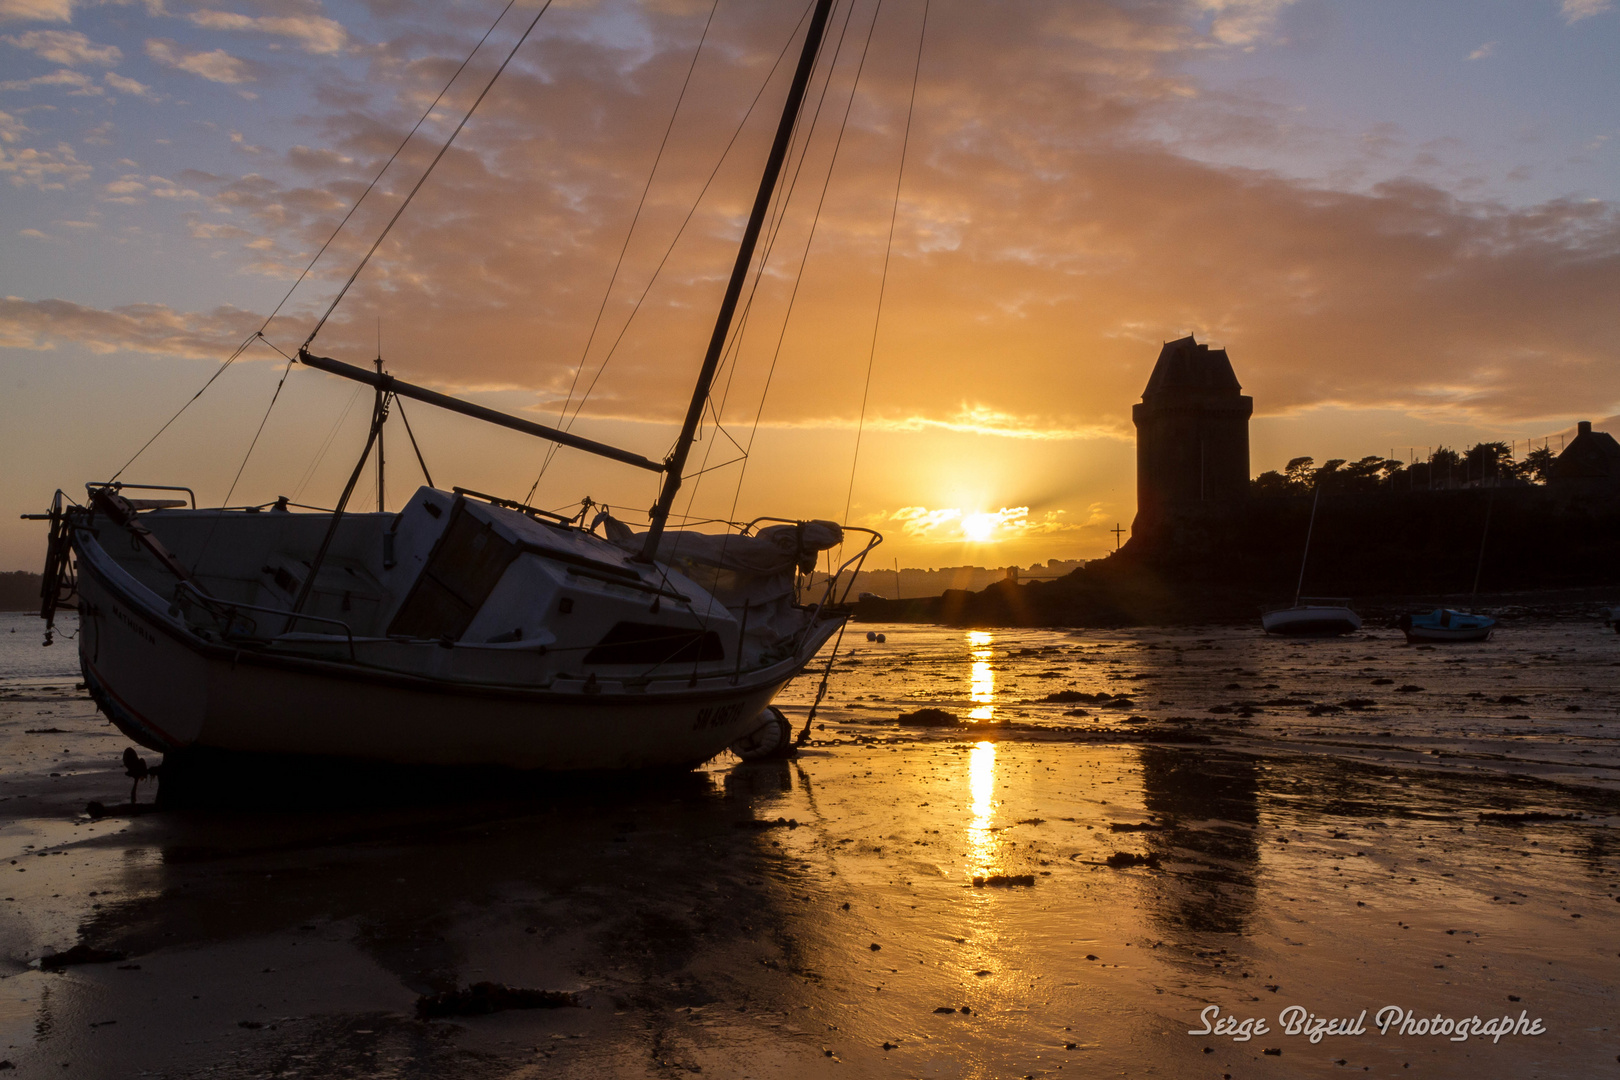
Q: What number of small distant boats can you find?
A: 2